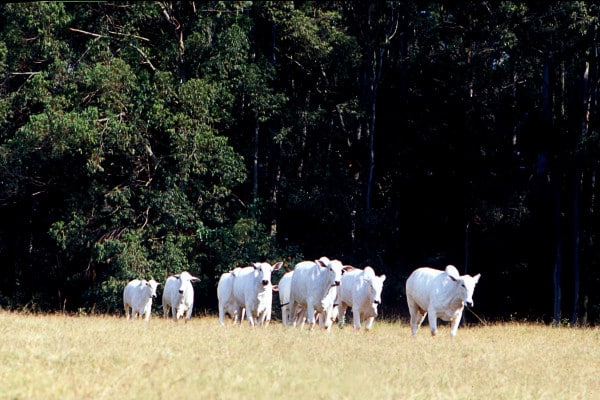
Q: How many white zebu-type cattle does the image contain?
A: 8